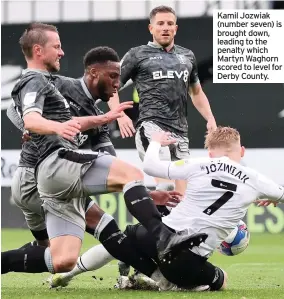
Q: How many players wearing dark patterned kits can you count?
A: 3